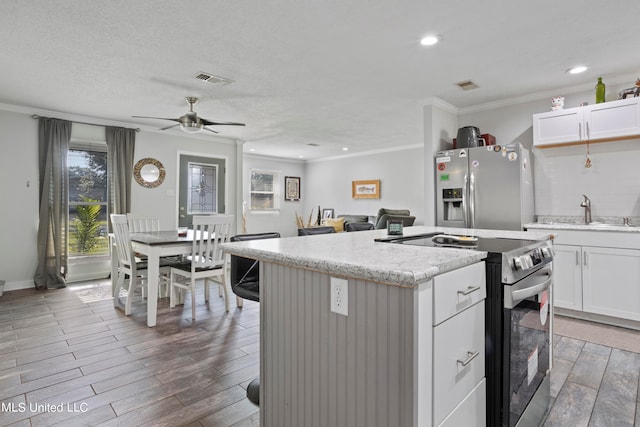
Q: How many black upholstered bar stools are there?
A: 3